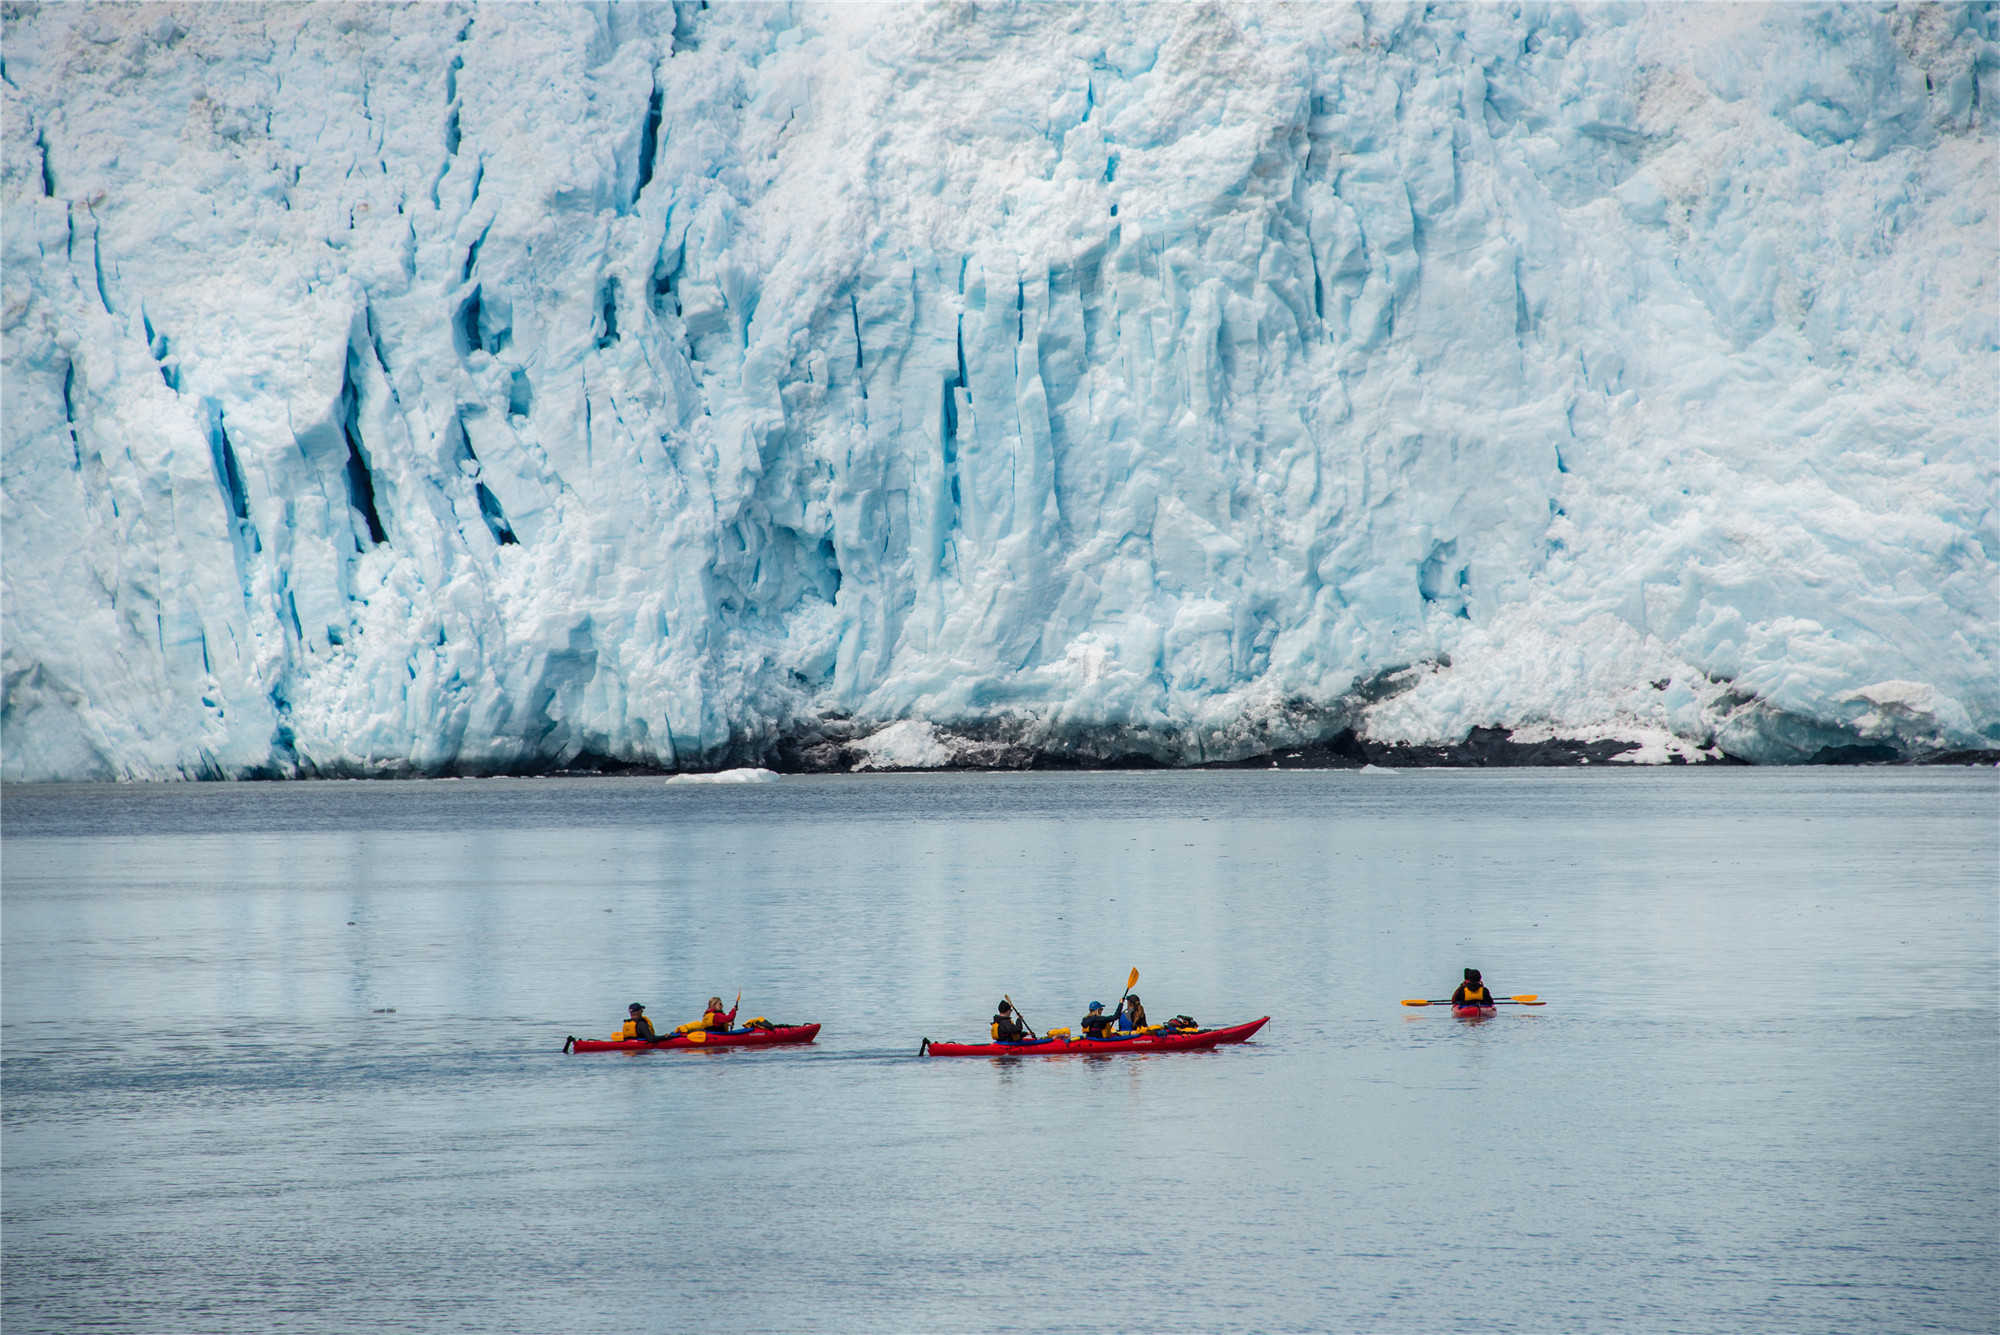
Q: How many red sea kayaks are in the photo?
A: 4